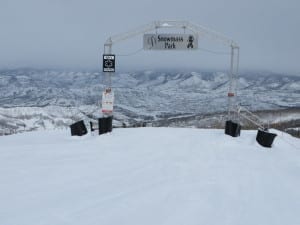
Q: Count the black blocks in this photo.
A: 4